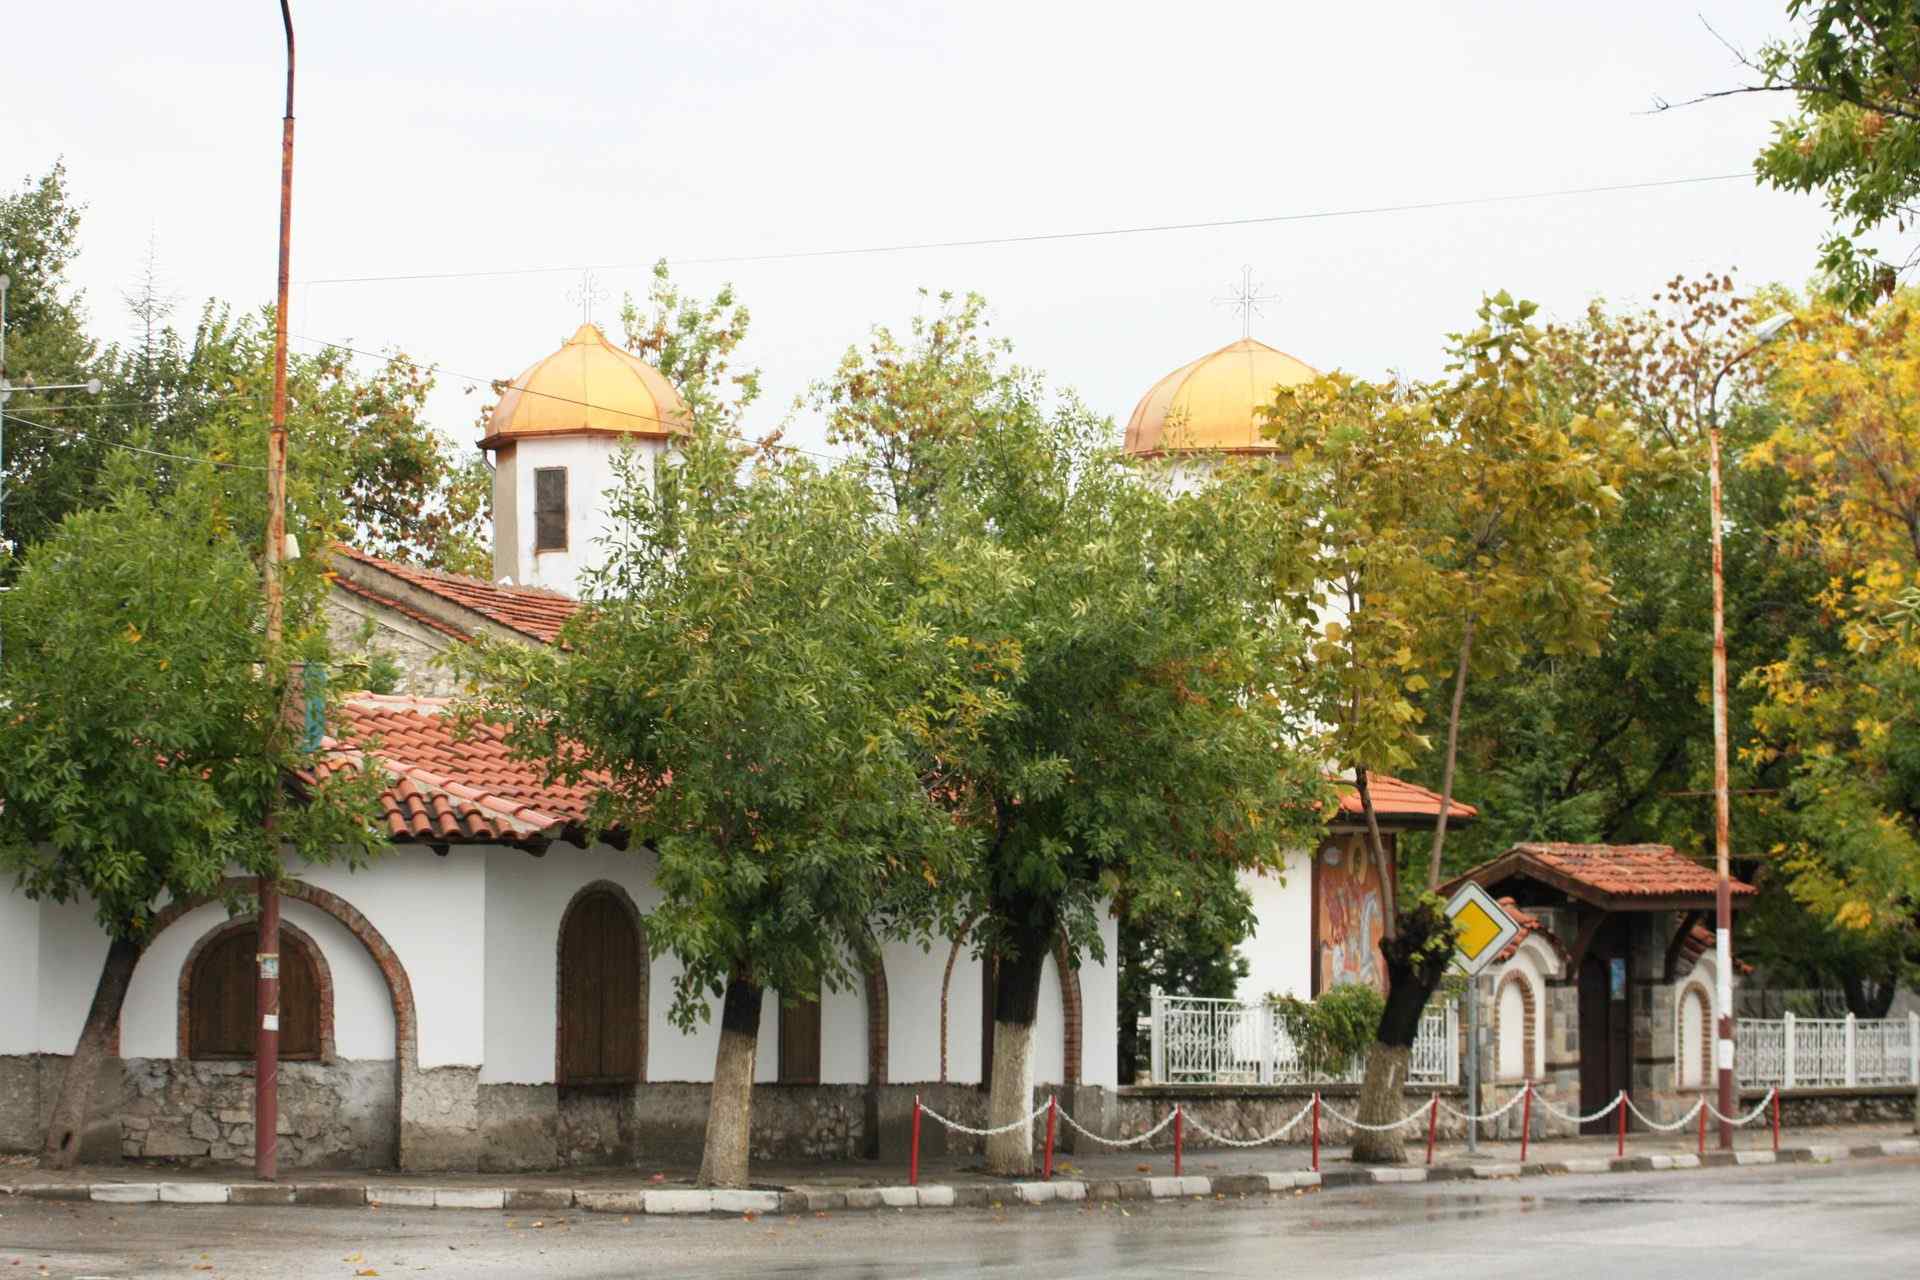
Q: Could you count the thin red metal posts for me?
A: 9